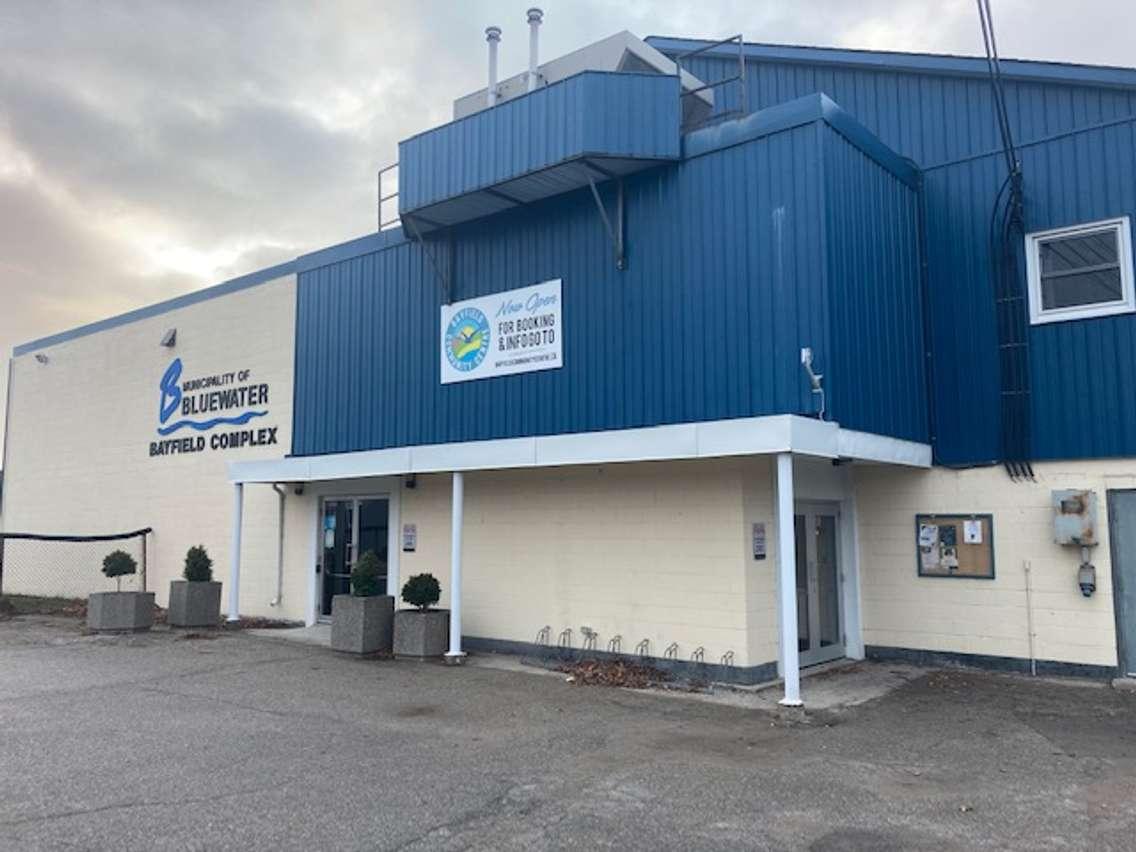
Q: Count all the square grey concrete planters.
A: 4